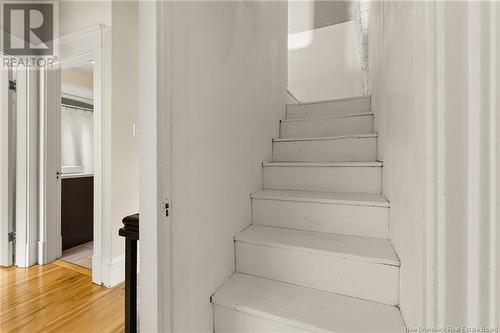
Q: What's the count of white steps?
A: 7